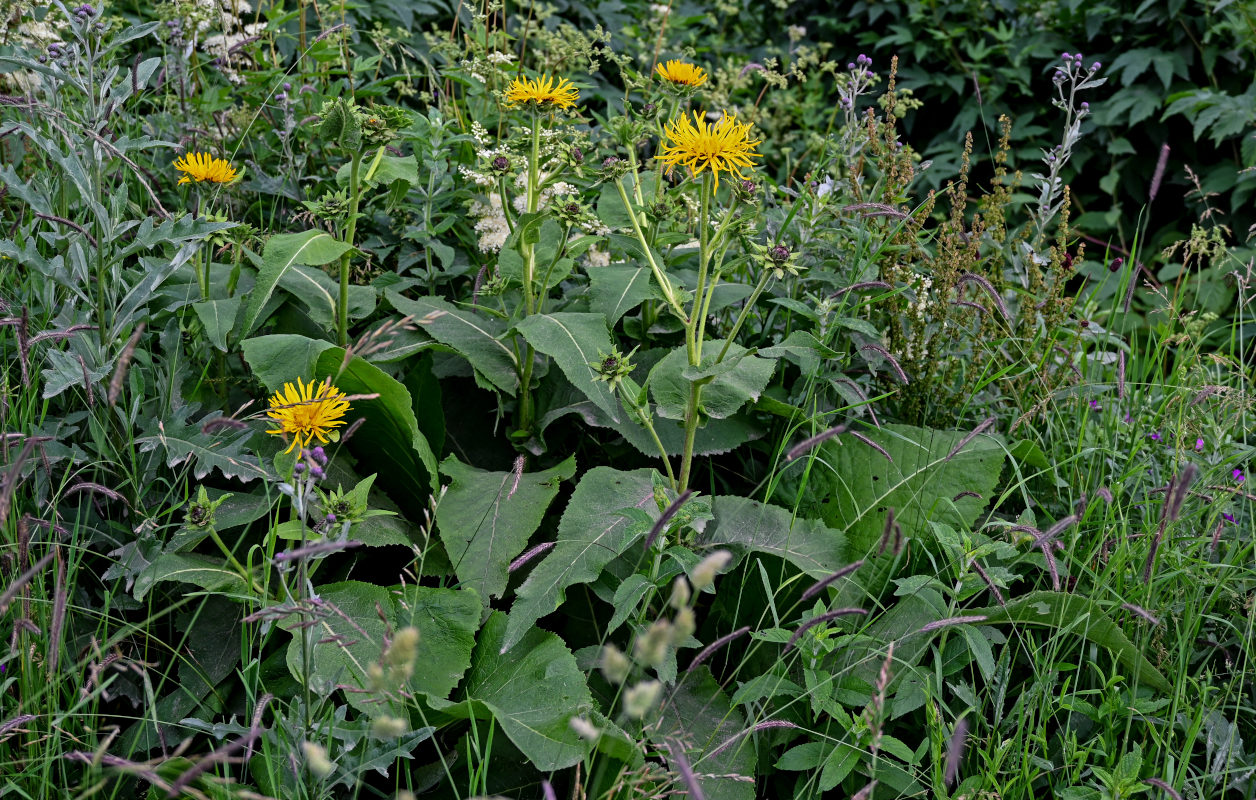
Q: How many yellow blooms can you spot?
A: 5